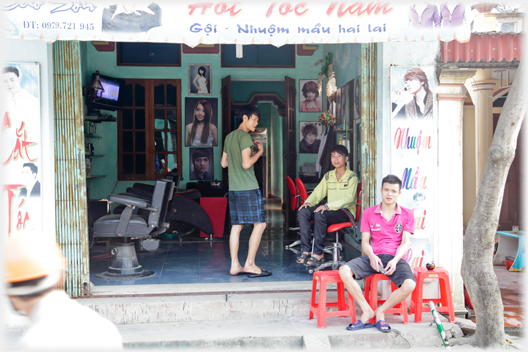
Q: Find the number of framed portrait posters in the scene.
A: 5